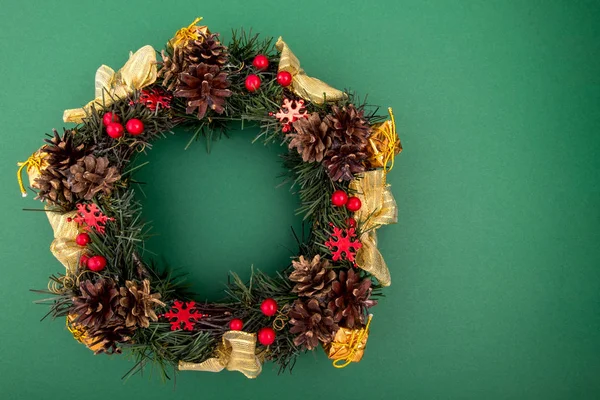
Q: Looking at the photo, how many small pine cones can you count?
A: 15